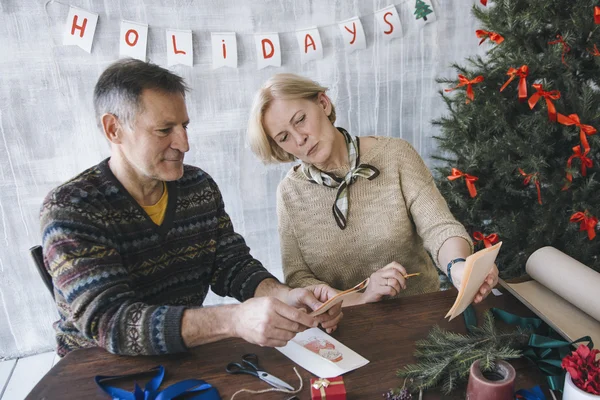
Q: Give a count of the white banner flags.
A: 9